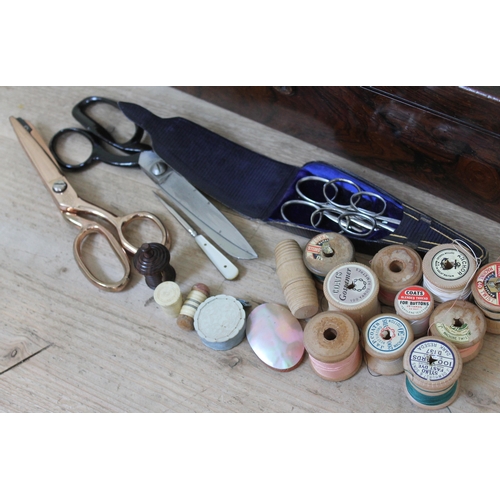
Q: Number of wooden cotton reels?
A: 10